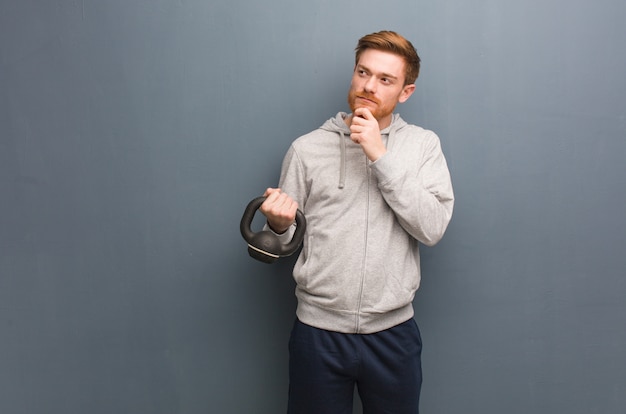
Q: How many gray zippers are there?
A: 1